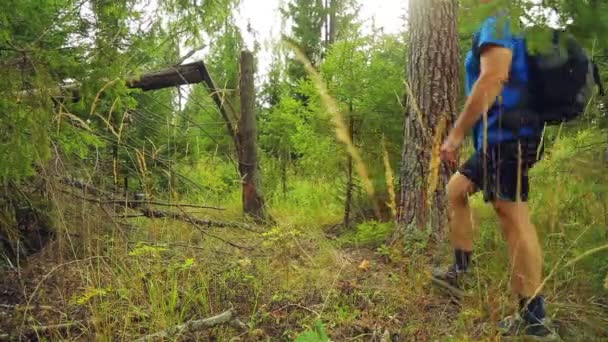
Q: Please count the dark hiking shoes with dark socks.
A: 2